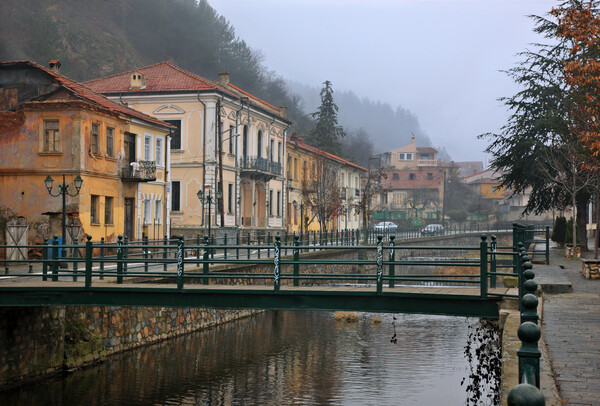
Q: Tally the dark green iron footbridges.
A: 1